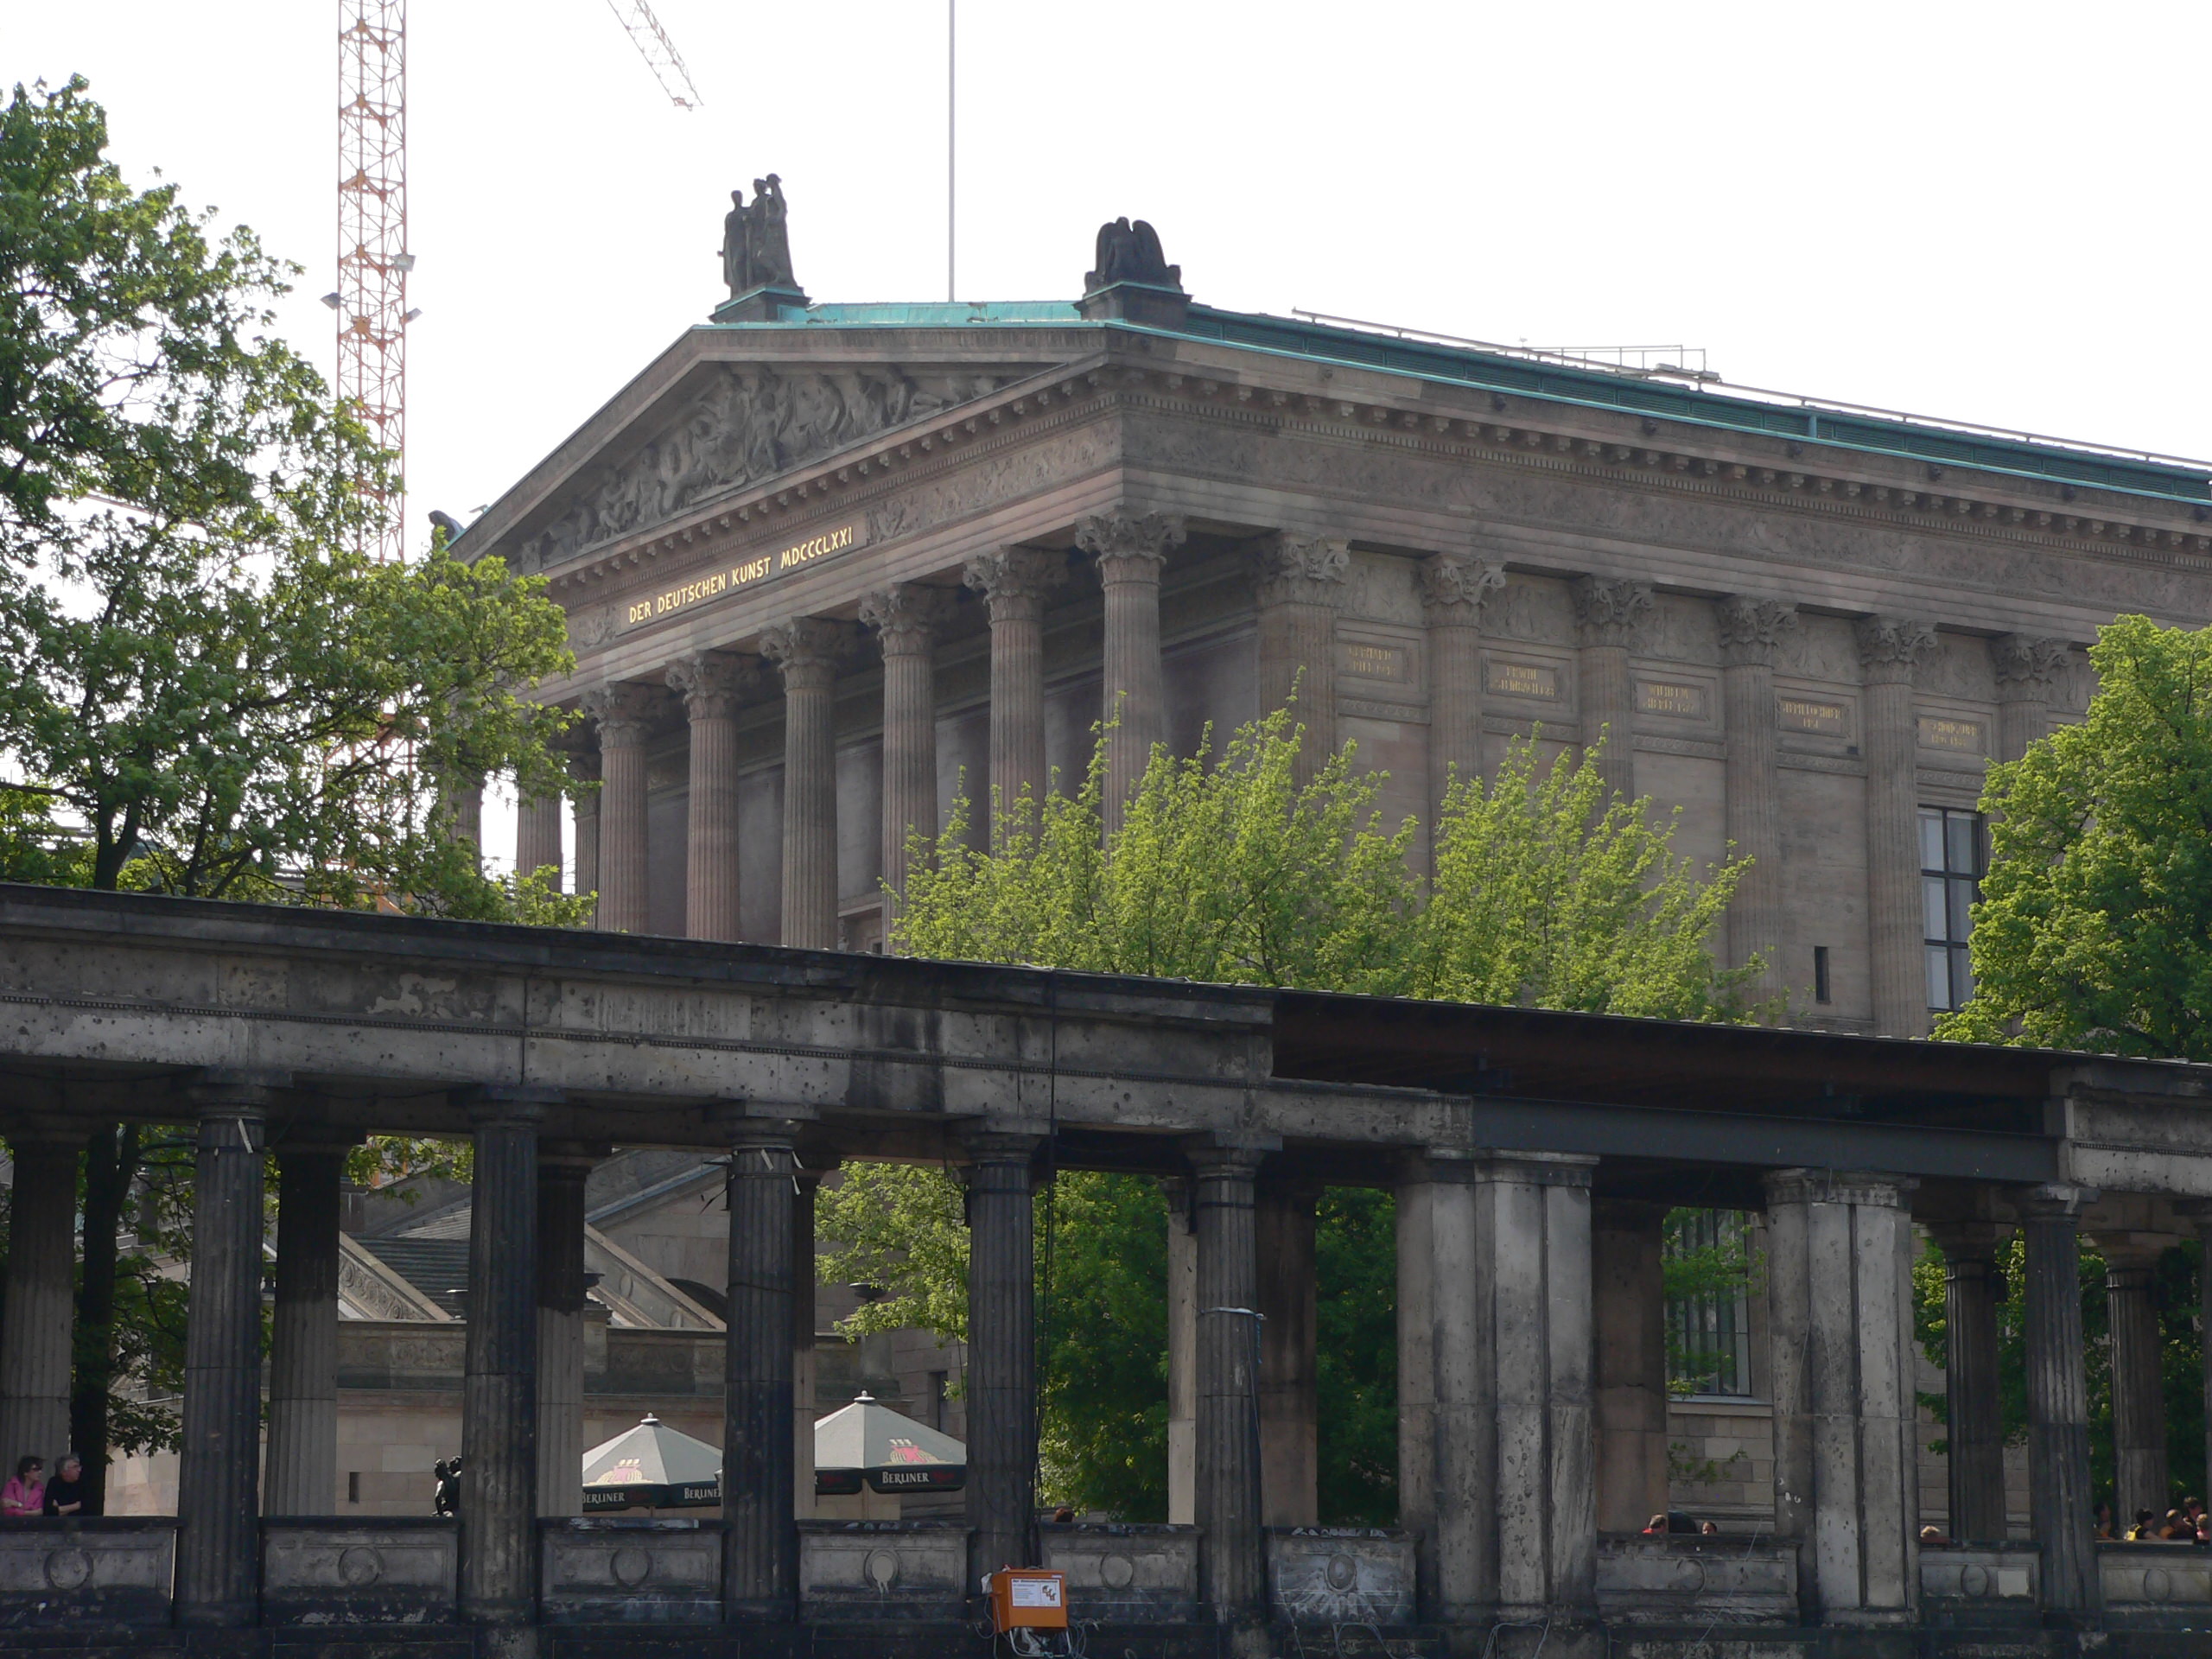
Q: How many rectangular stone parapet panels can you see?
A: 9